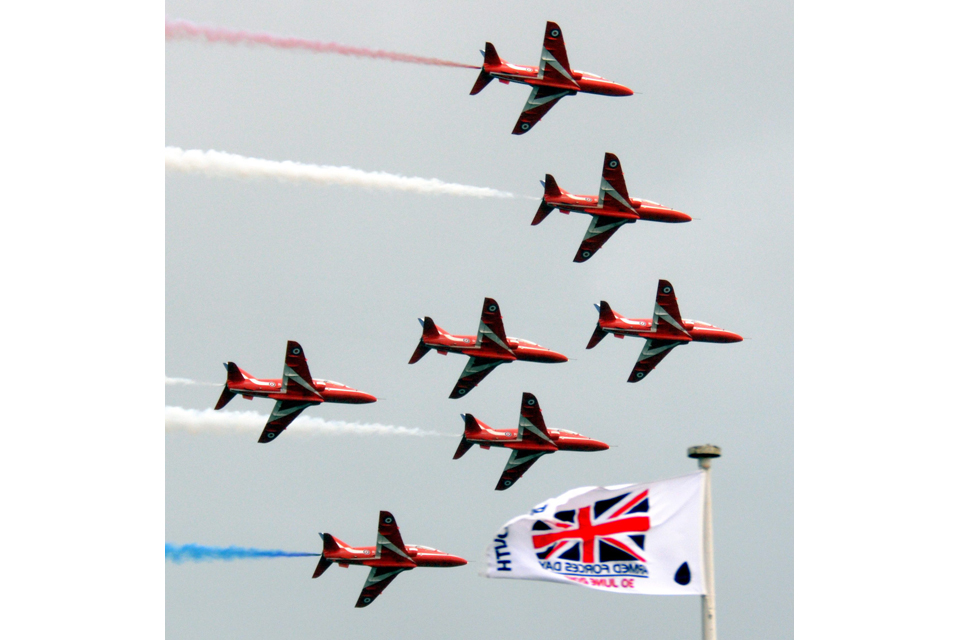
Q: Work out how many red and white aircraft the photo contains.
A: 7